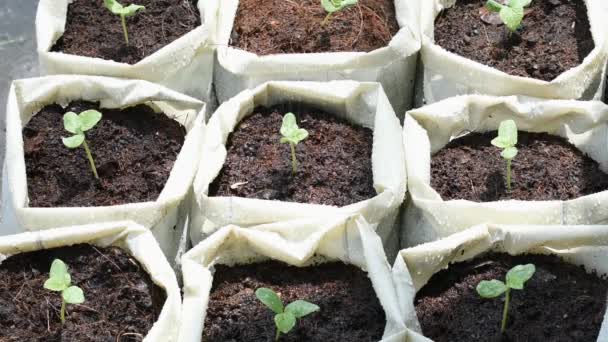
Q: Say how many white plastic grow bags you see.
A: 9